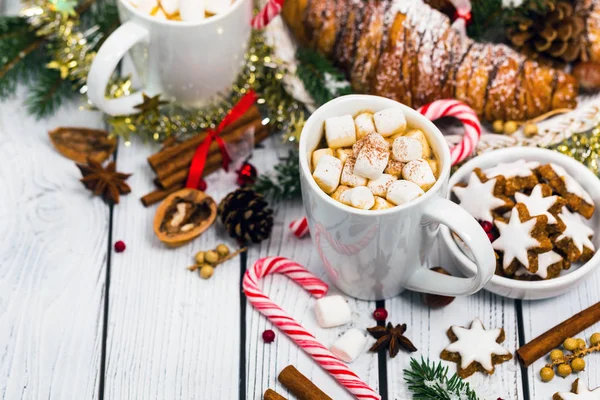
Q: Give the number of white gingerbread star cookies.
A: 9